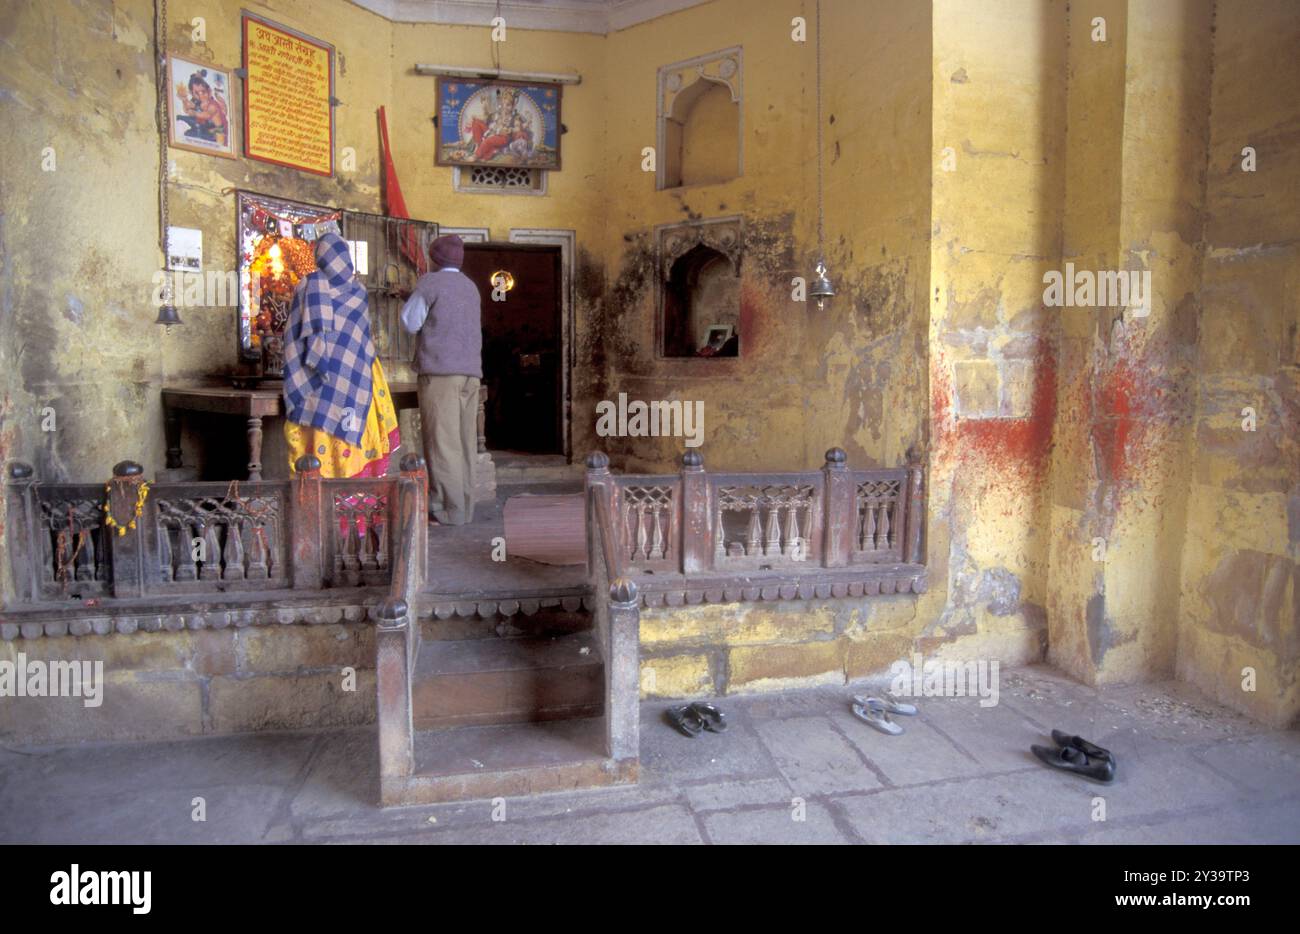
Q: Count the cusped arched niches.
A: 2